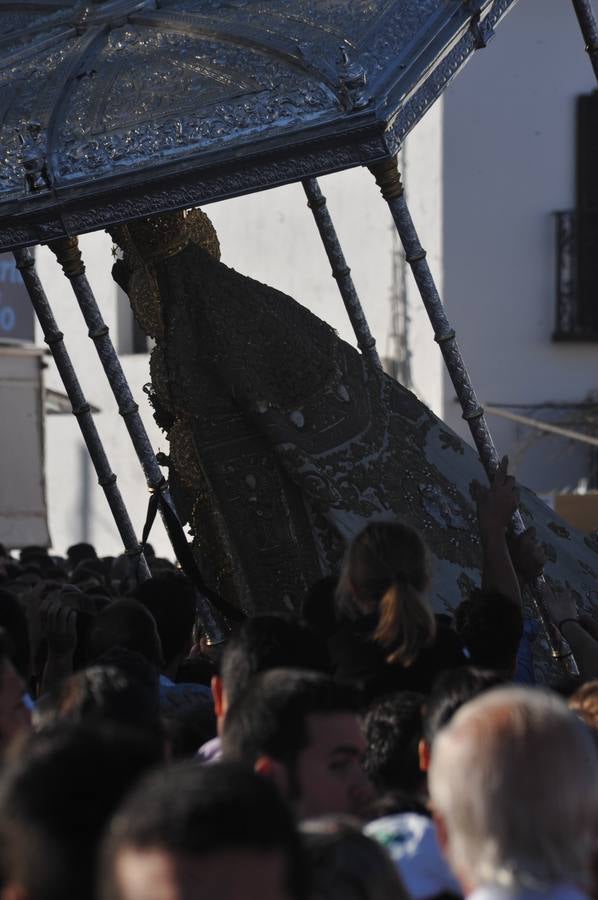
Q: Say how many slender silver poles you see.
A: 5